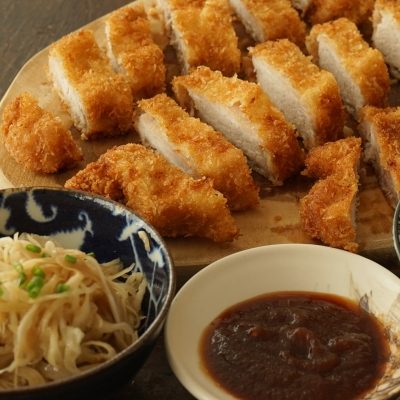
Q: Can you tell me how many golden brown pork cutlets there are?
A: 14